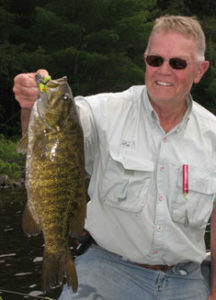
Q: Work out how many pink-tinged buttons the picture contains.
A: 5